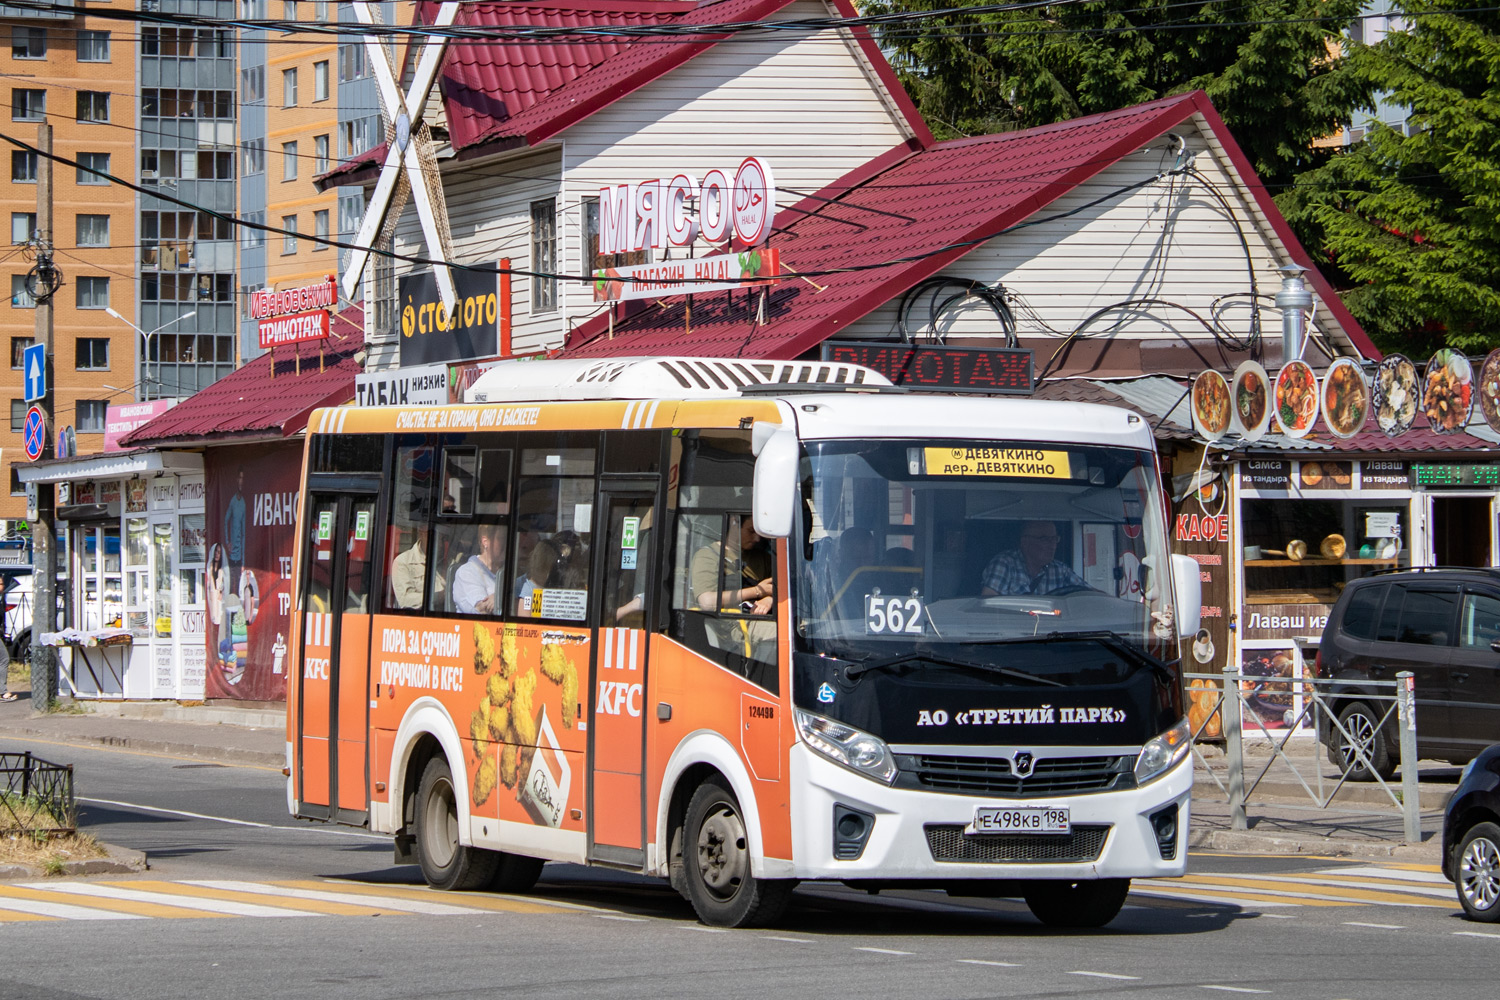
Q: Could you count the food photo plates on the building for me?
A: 7